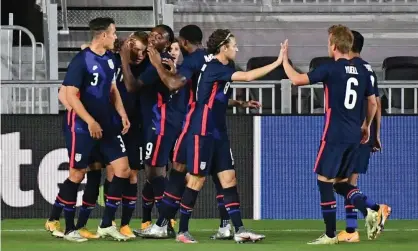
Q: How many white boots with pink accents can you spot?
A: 2